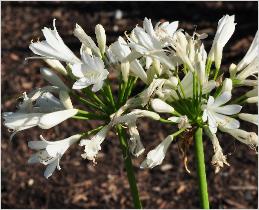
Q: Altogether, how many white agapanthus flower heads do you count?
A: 2